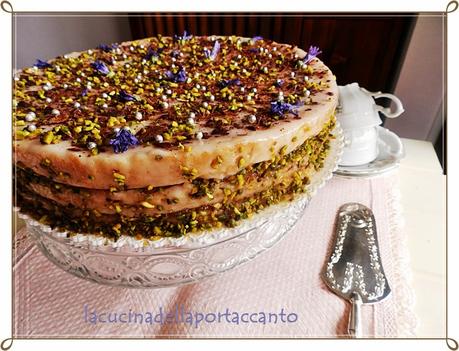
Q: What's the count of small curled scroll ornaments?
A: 4